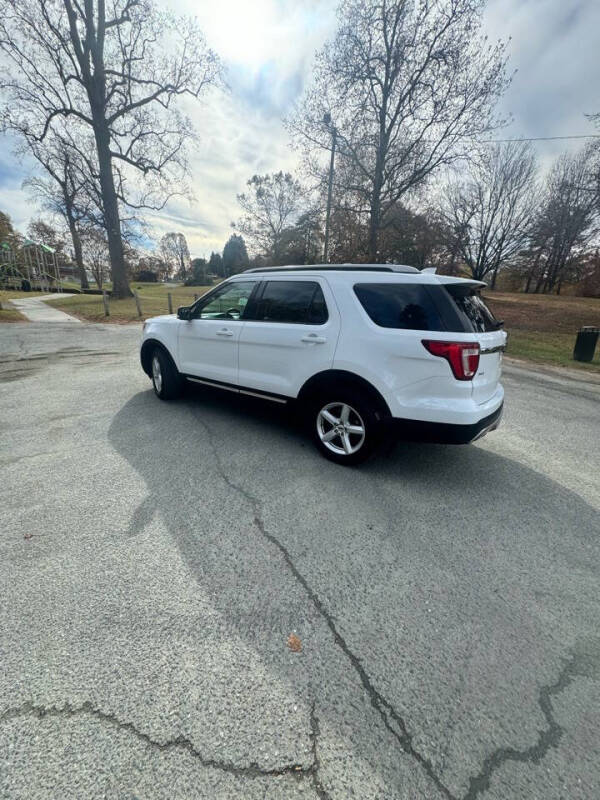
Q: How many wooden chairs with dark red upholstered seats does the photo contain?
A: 0